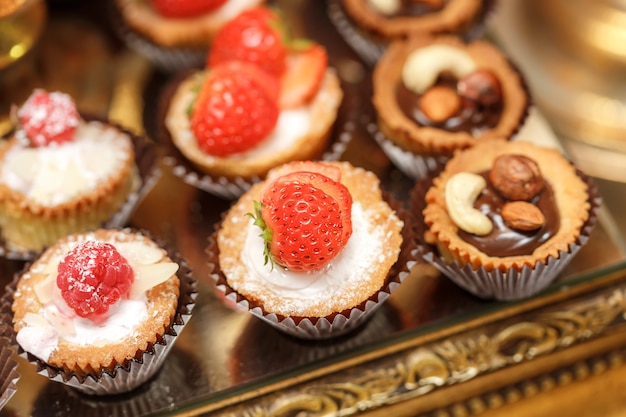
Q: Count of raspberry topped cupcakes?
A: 2